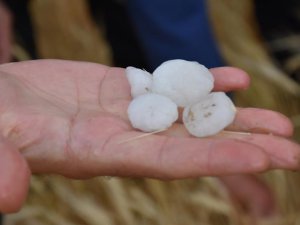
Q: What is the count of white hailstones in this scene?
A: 4